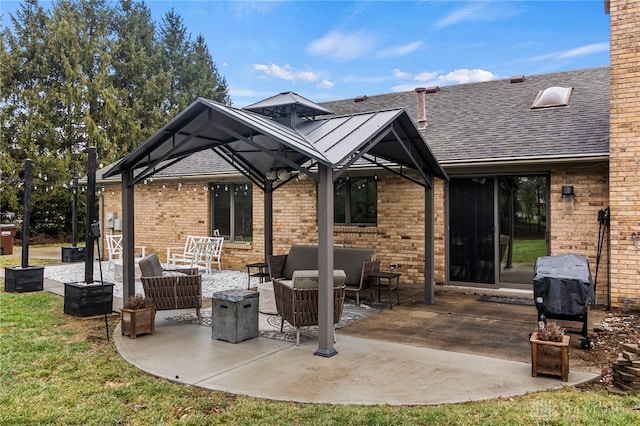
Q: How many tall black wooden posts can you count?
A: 3